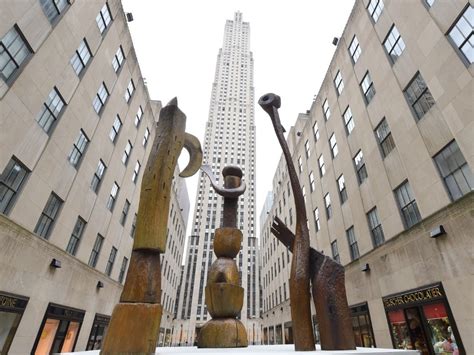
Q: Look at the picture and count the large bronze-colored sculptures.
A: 3